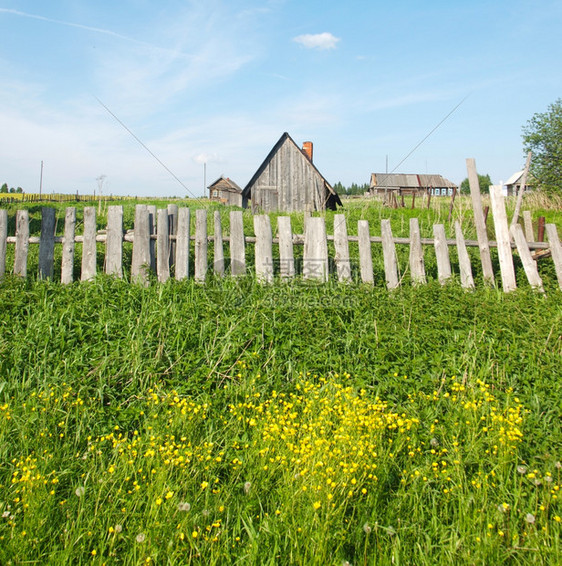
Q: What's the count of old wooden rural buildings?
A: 4